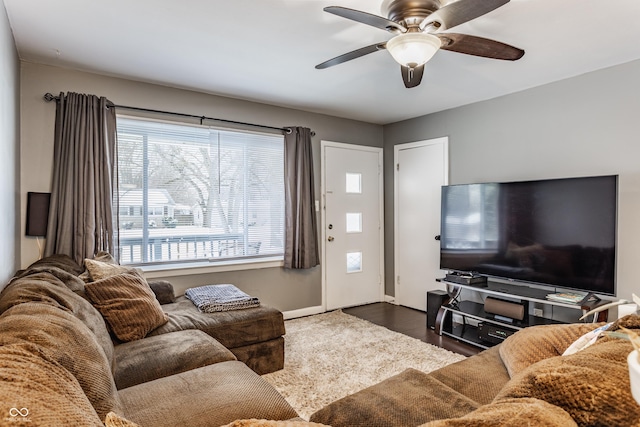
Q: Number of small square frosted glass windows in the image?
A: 3